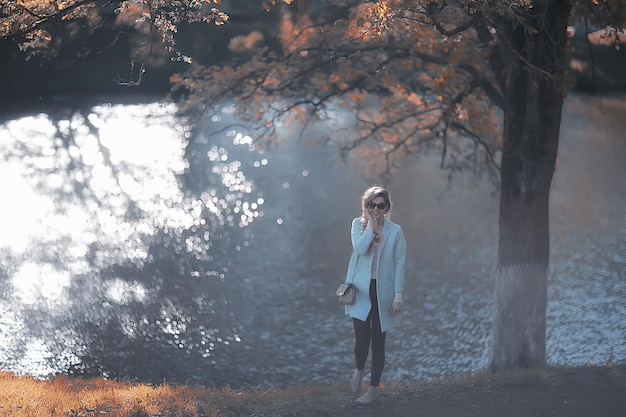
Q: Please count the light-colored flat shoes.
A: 2